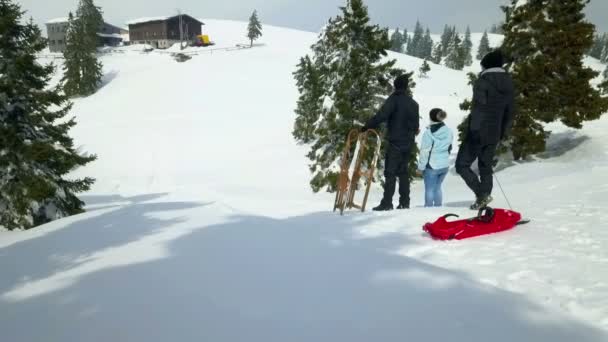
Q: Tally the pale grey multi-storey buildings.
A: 1